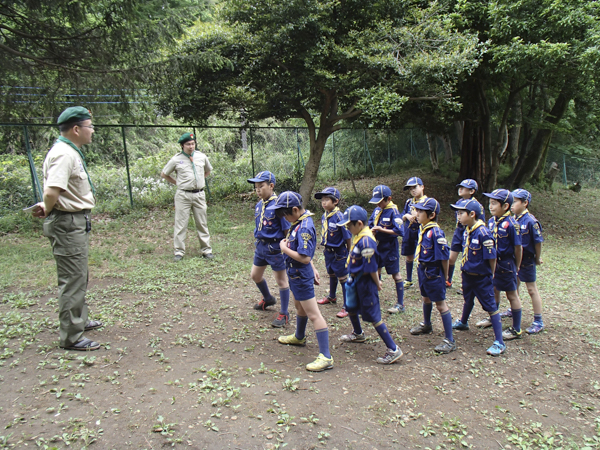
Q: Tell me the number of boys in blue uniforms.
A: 11